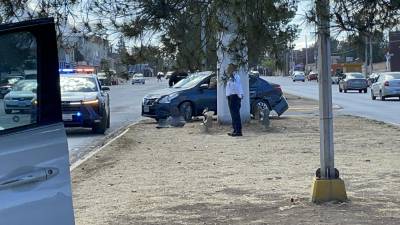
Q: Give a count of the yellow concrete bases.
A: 1